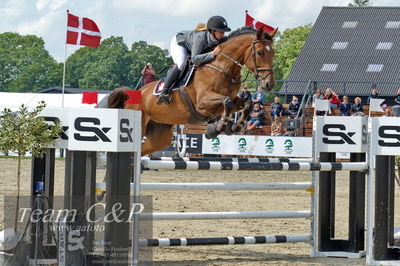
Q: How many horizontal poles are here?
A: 5